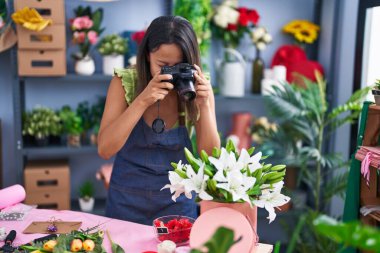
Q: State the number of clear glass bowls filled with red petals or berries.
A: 1